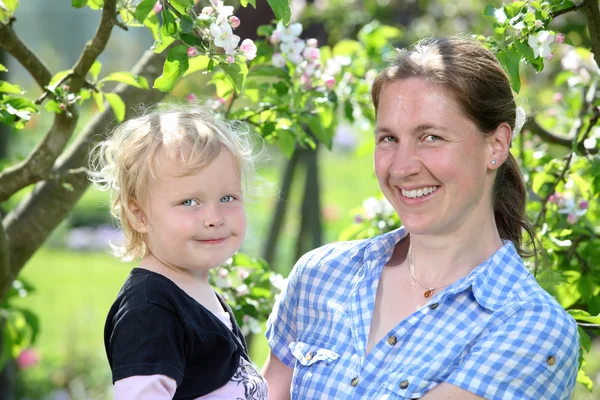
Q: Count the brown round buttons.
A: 6